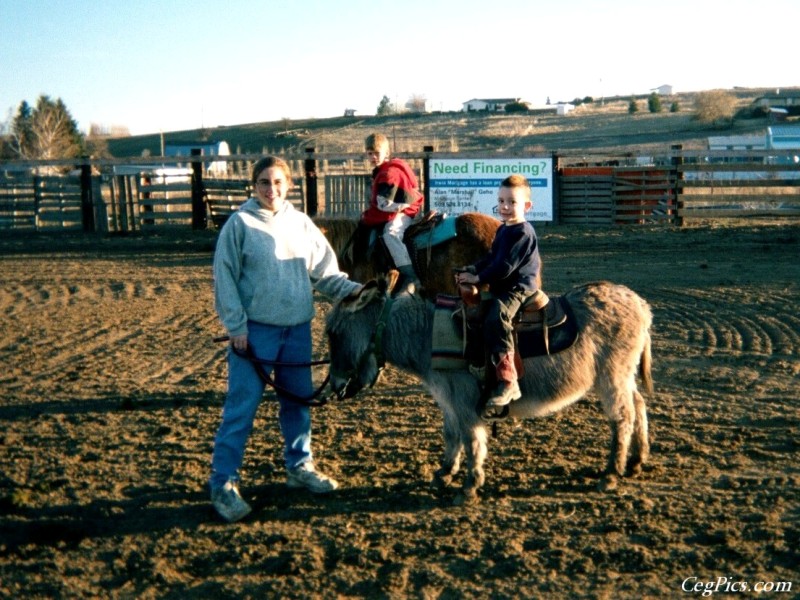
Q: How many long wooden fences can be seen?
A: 1